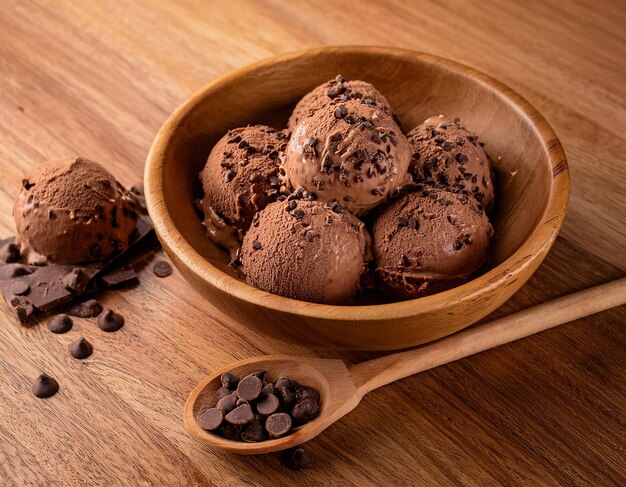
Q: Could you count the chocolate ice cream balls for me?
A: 7